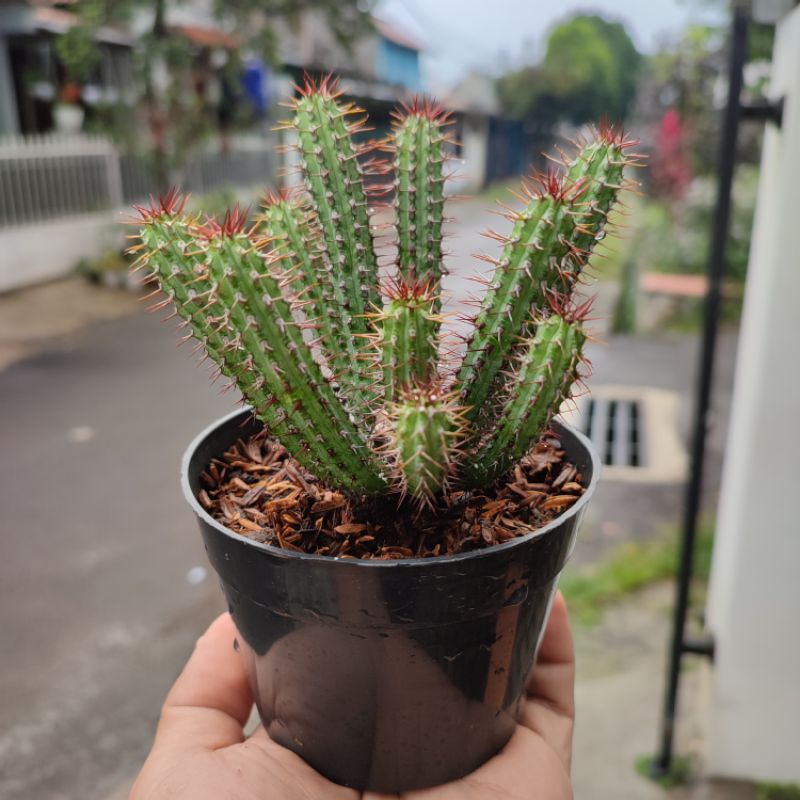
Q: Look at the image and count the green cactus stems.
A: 10